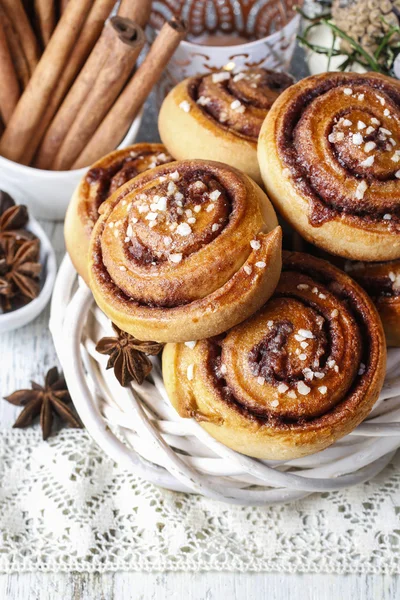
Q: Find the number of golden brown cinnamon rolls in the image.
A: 6